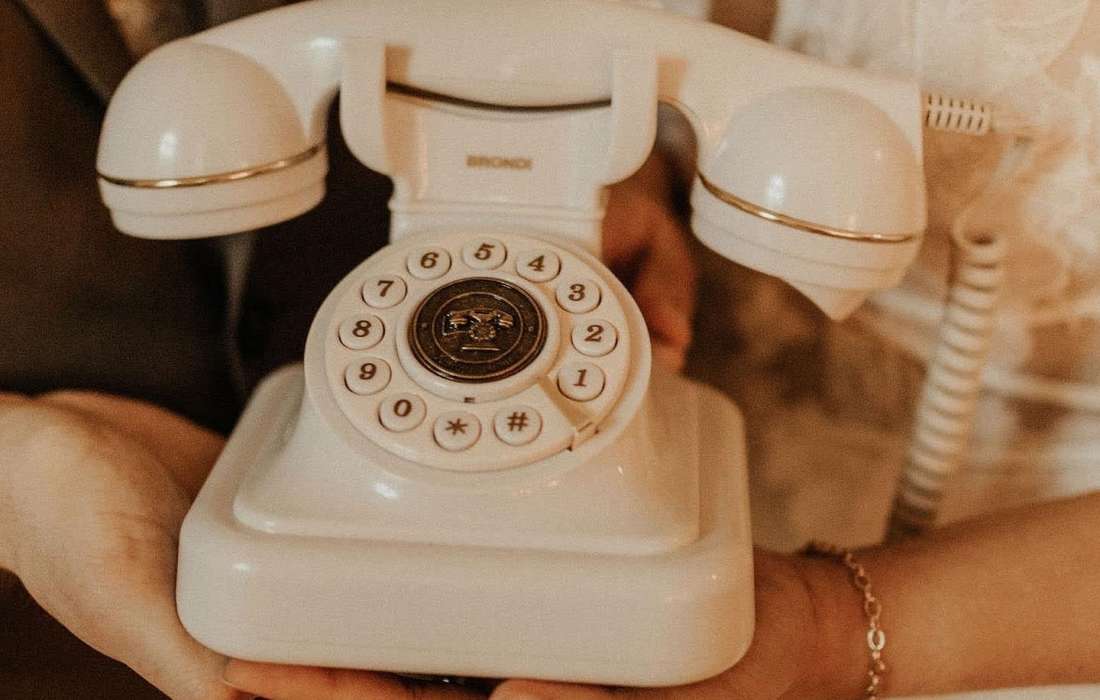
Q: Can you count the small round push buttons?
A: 12